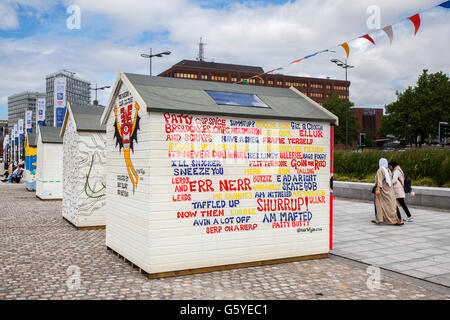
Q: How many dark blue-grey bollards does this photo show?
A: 0